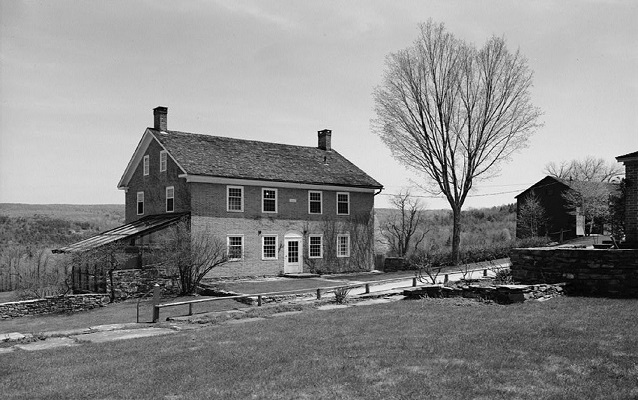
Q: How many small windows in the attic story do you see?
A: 2